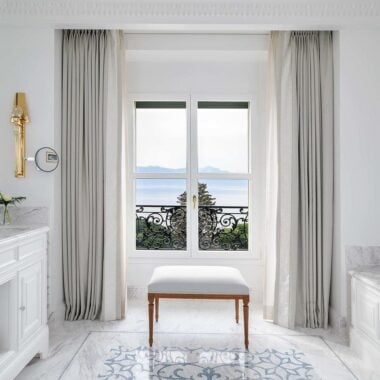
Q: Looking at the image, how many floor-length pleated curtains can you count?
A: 2